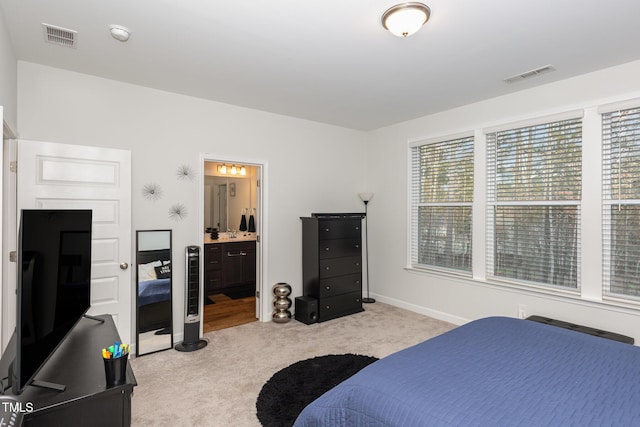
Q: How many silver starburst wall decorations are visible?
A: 3